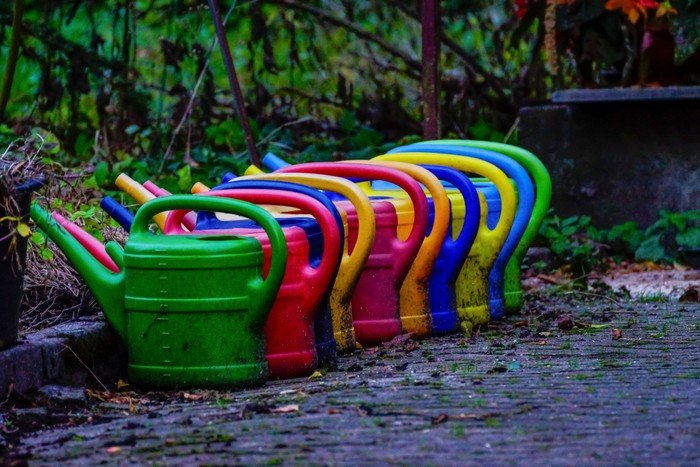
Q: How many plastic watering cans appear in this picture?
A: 10